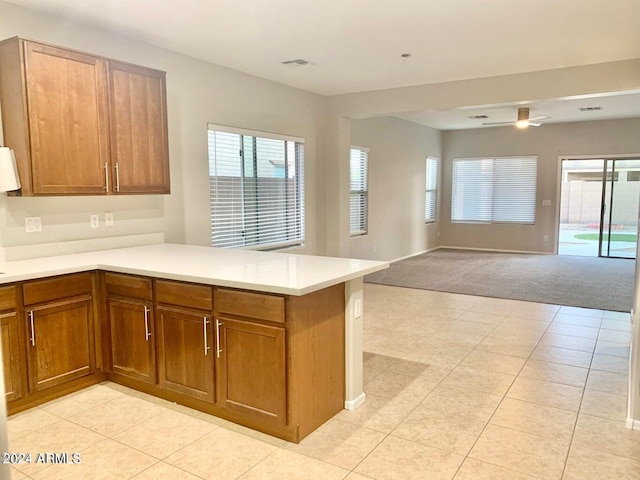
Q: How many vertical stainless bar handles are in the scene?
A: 6